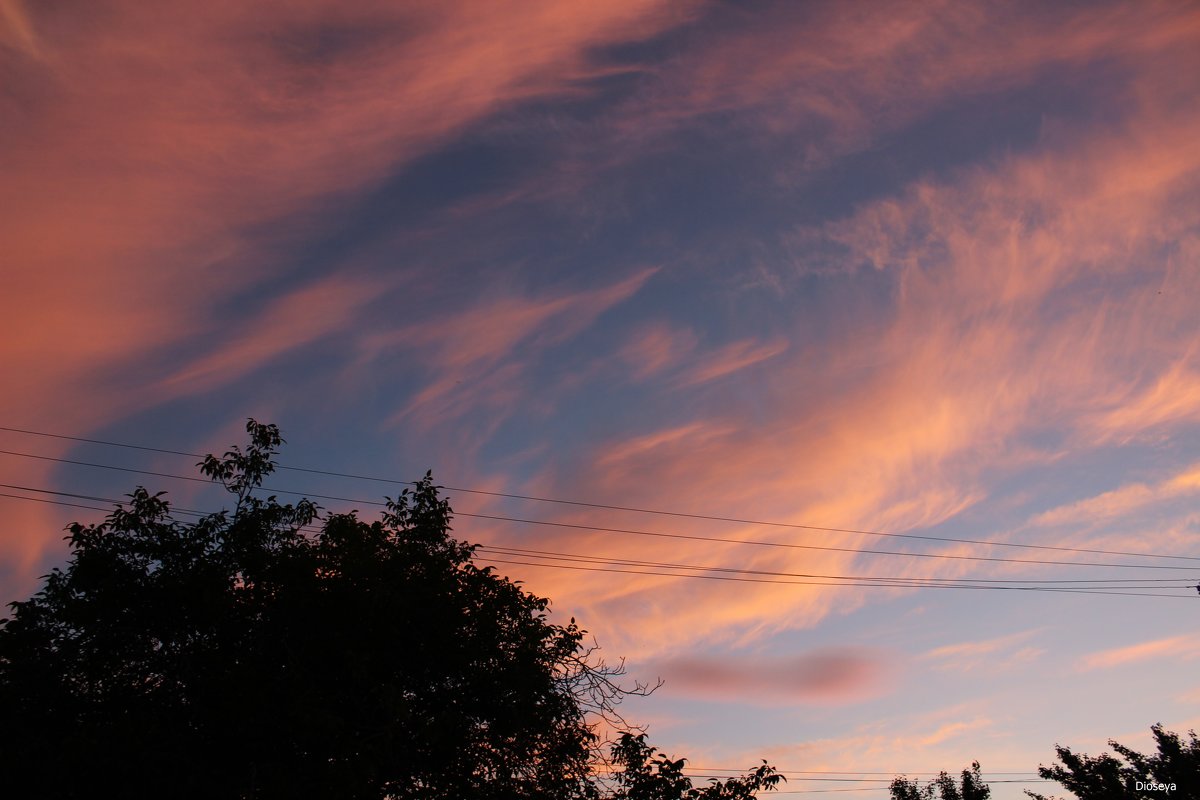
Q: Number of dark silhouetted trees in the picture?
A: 3